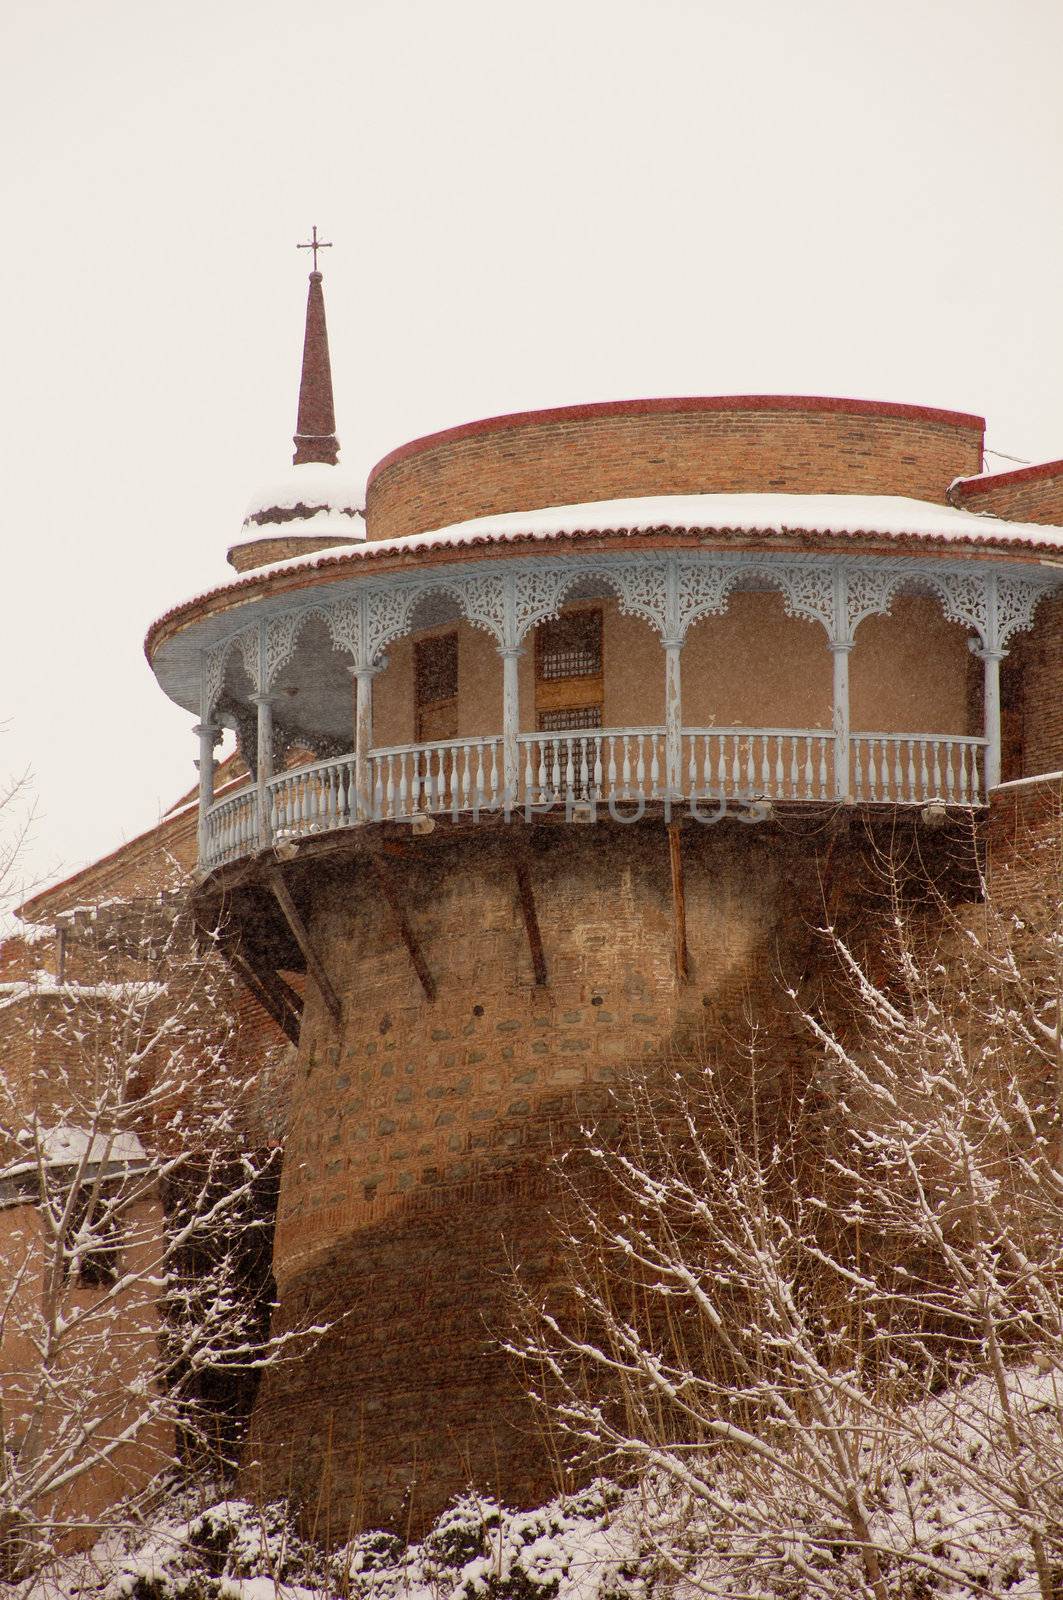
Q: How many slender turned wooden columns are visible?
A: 7